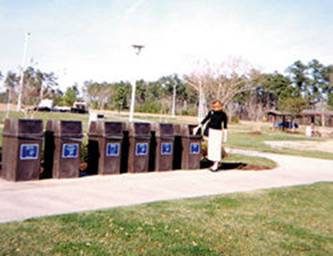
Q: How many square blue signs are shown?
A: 6